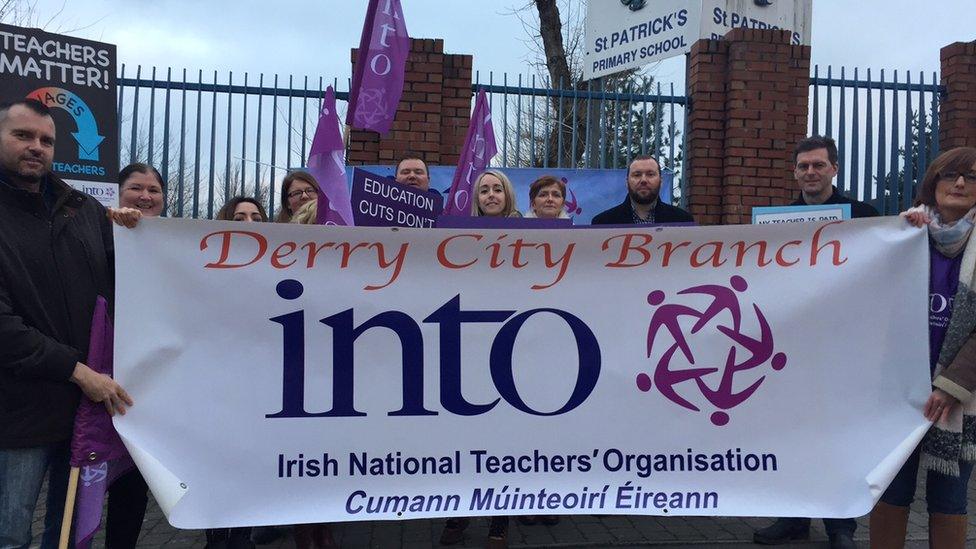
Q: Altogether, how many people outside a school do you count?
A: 11